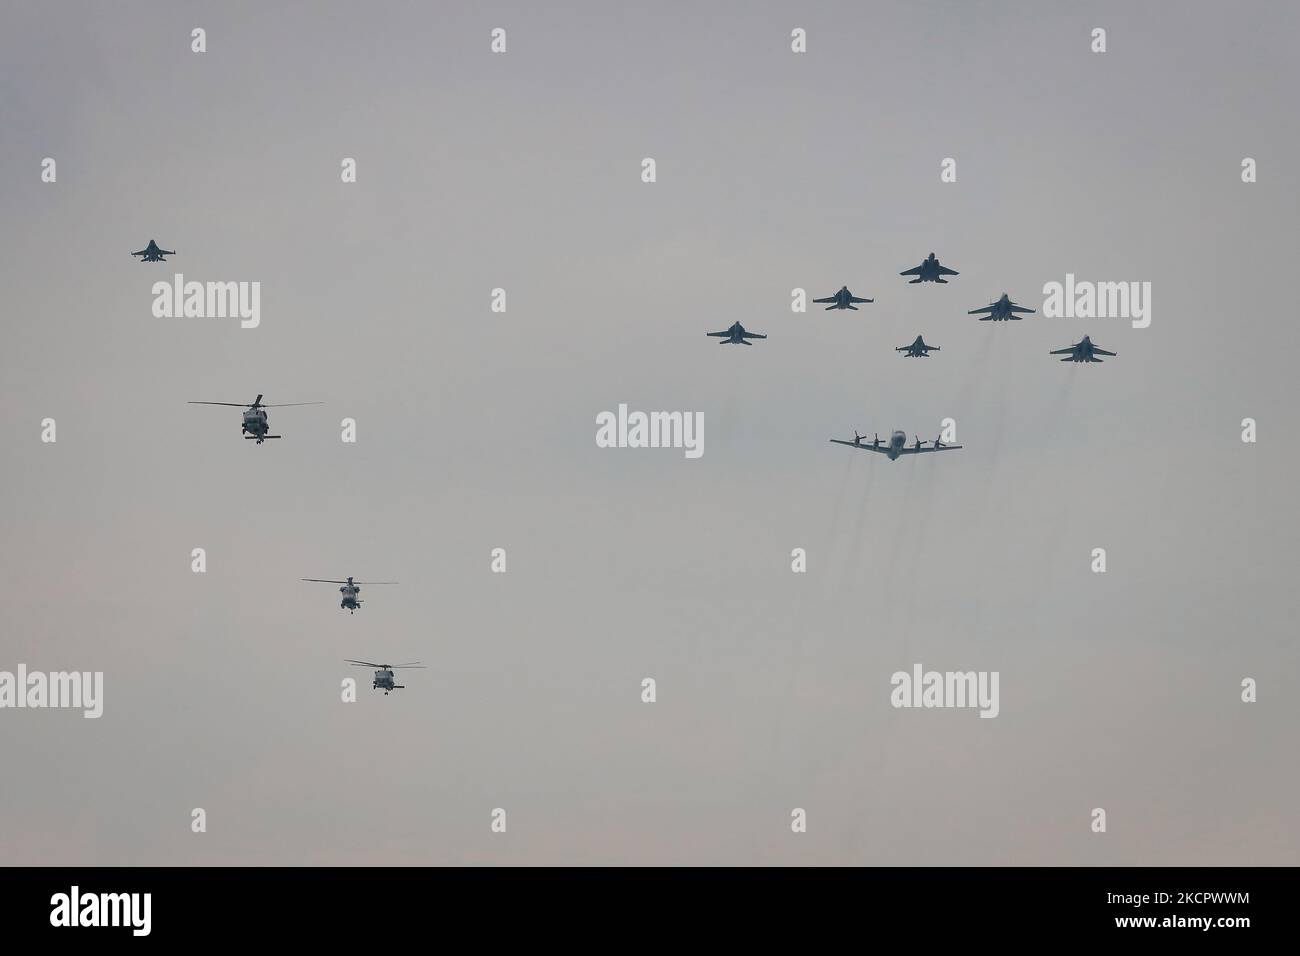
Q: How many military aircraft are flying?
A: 11